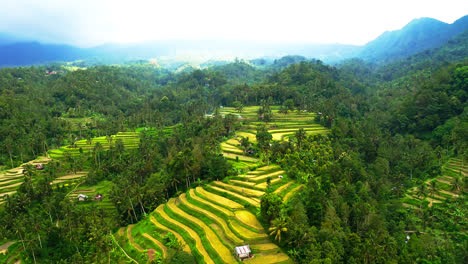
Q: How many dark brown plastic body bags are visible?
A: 0